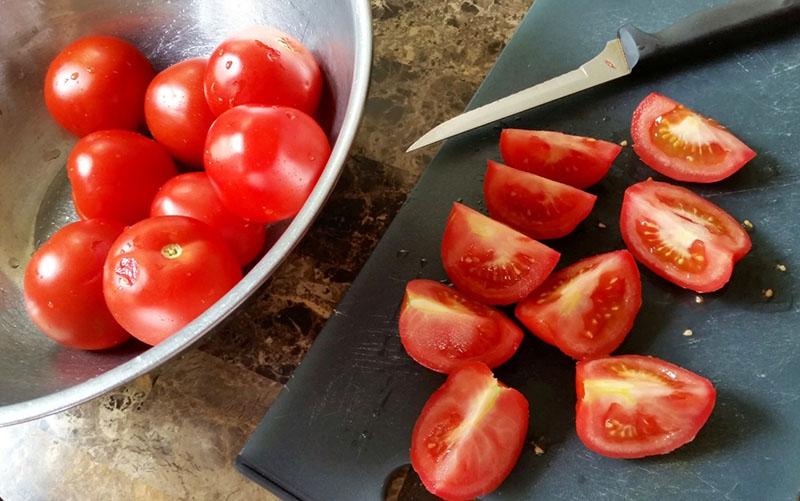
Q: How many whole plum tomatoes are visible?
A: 8